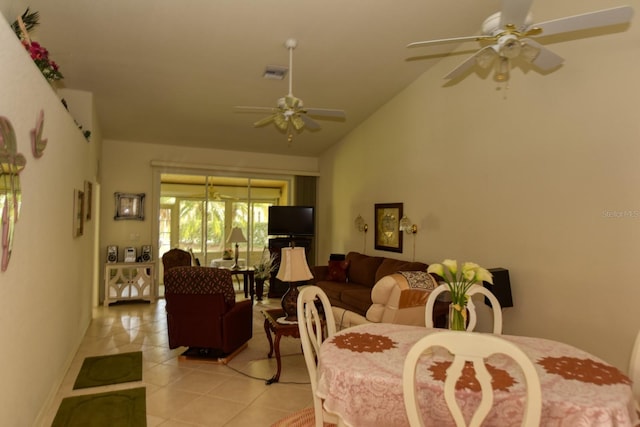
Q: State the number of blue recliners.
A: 0